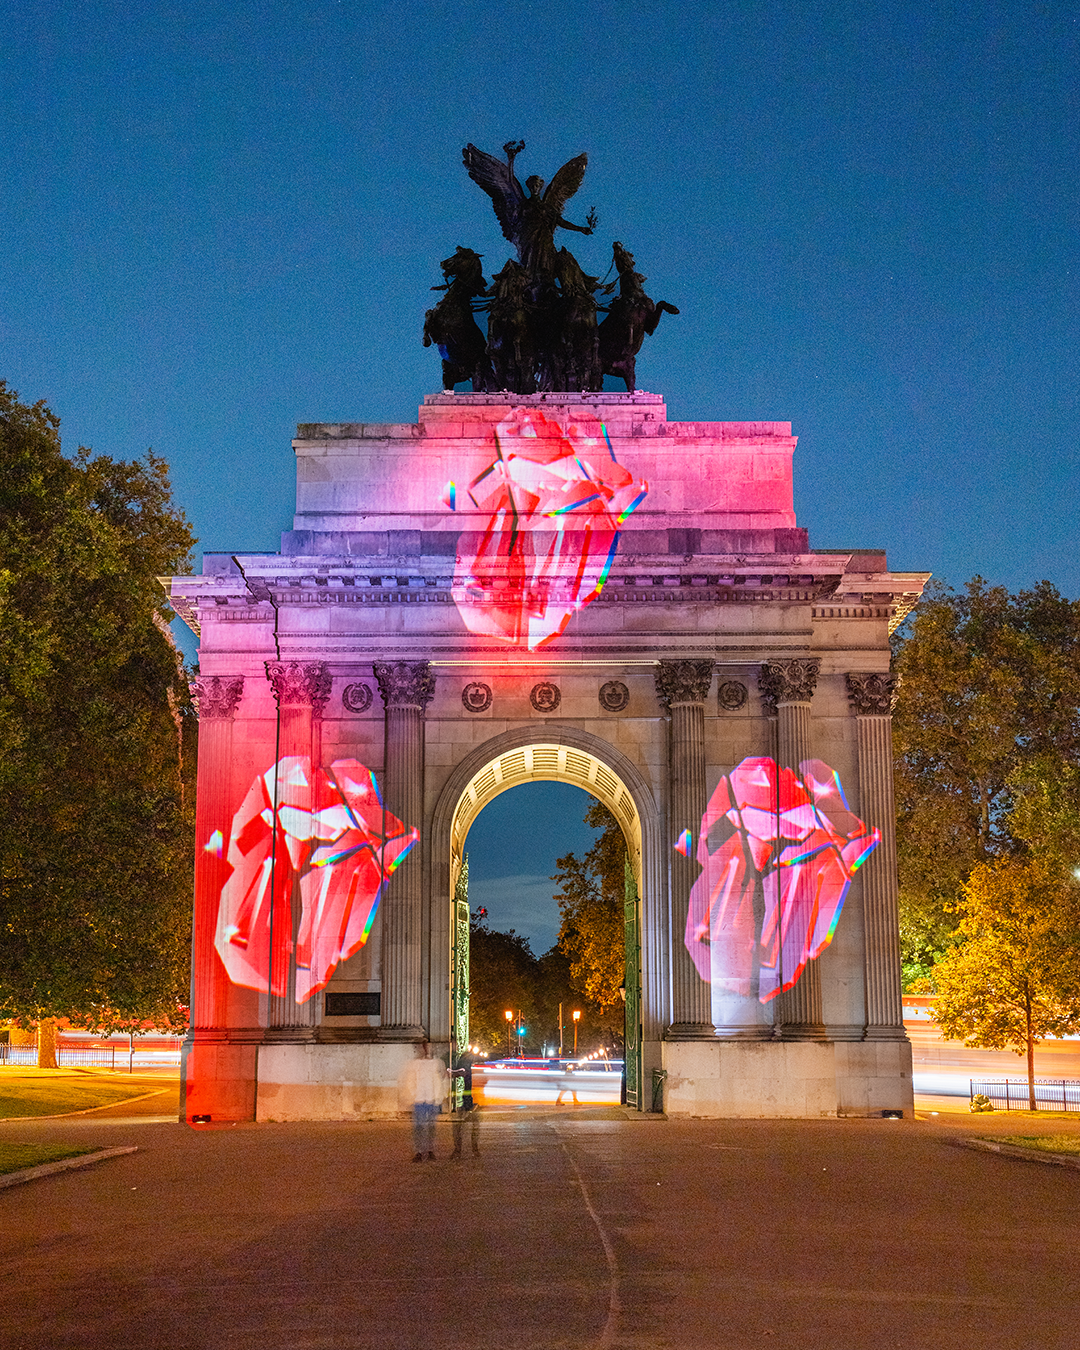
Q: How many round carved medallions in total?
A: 5